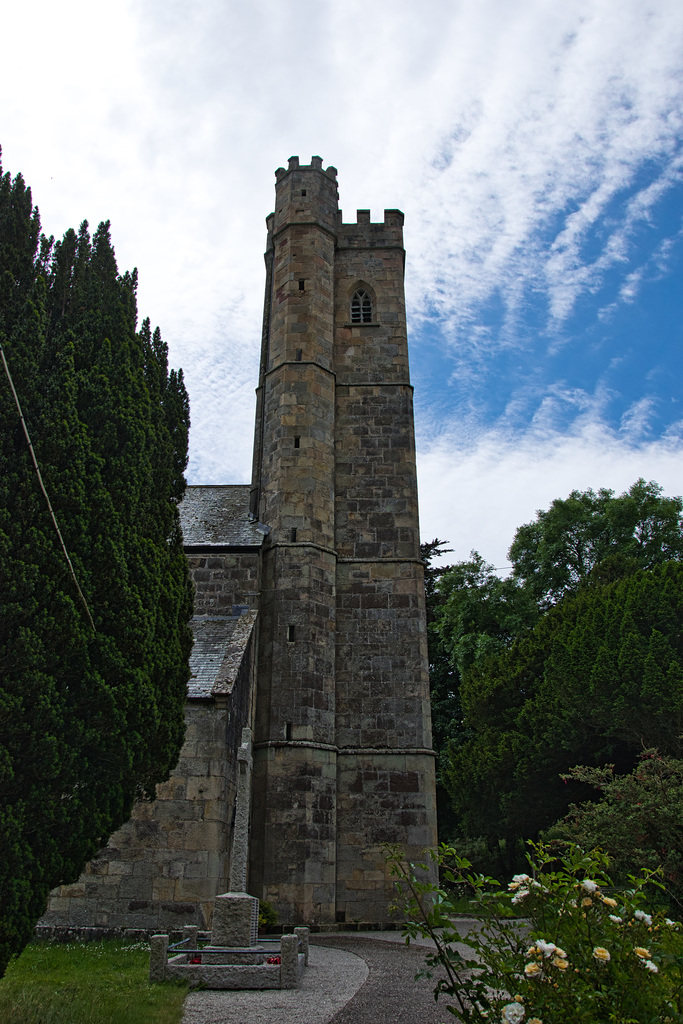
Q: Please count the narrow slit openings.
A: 7